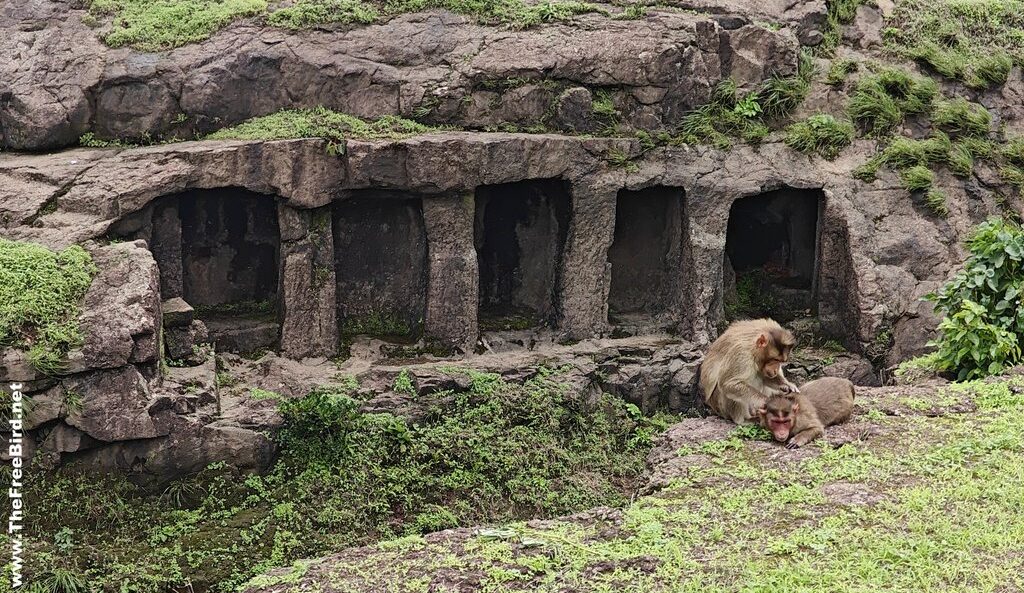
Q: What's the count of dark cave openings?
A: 5